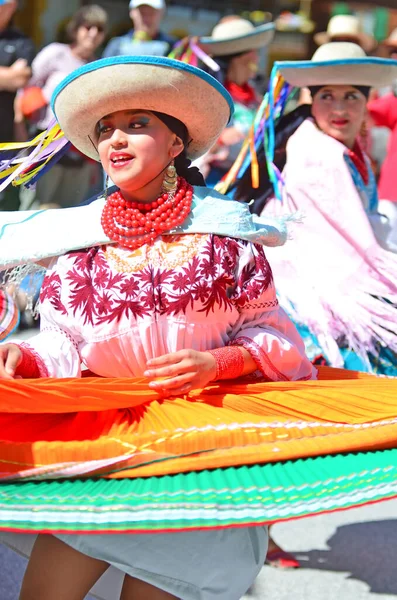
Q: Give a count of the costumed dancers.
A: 3